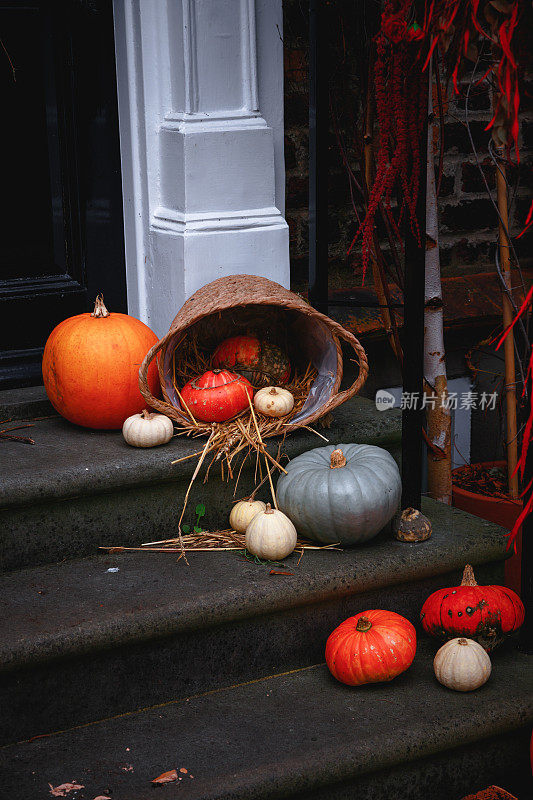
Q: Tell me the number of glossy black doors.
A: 1